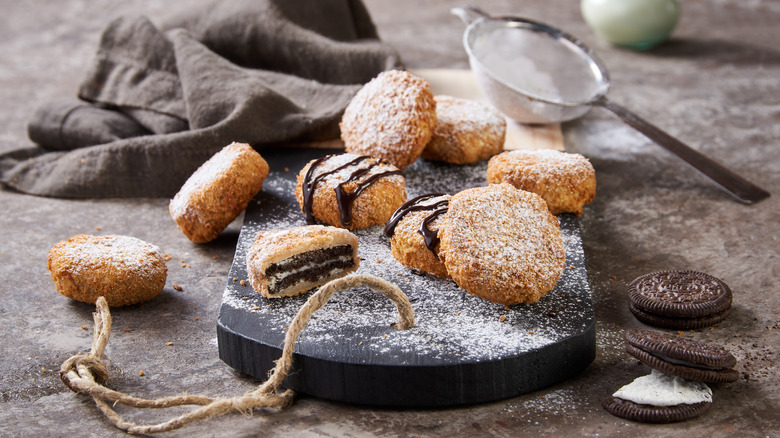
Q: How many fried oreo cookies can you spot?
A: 9